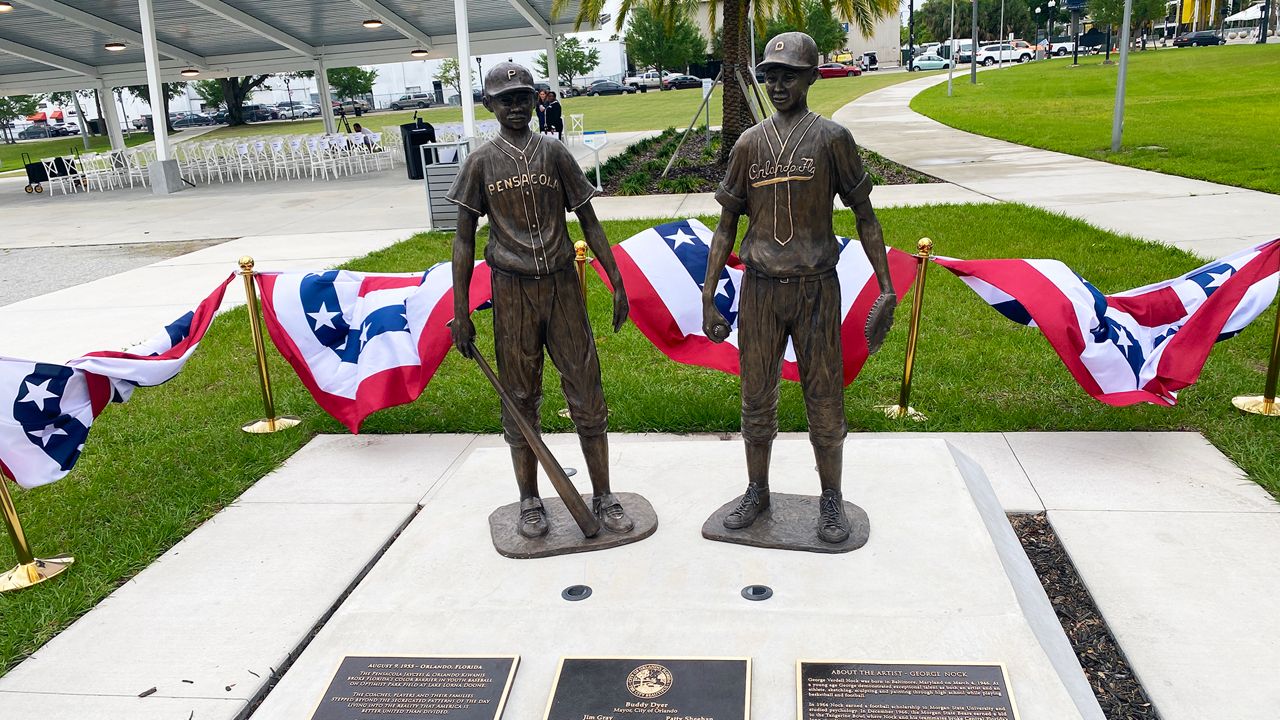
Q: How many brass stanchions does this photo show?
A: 5